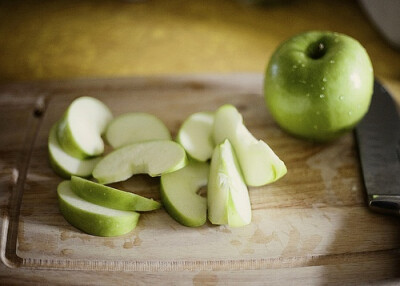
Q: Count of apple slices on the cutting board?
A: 10